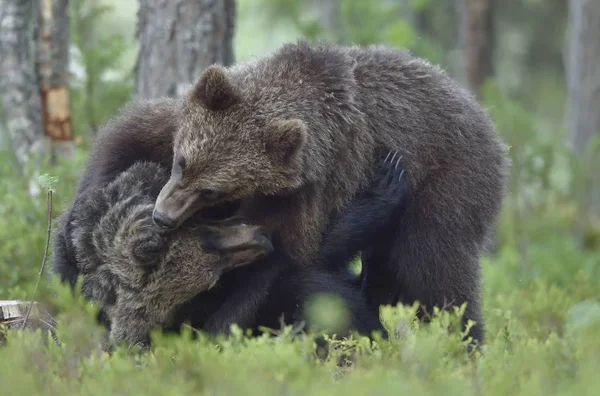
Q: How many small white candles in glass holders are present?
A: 0